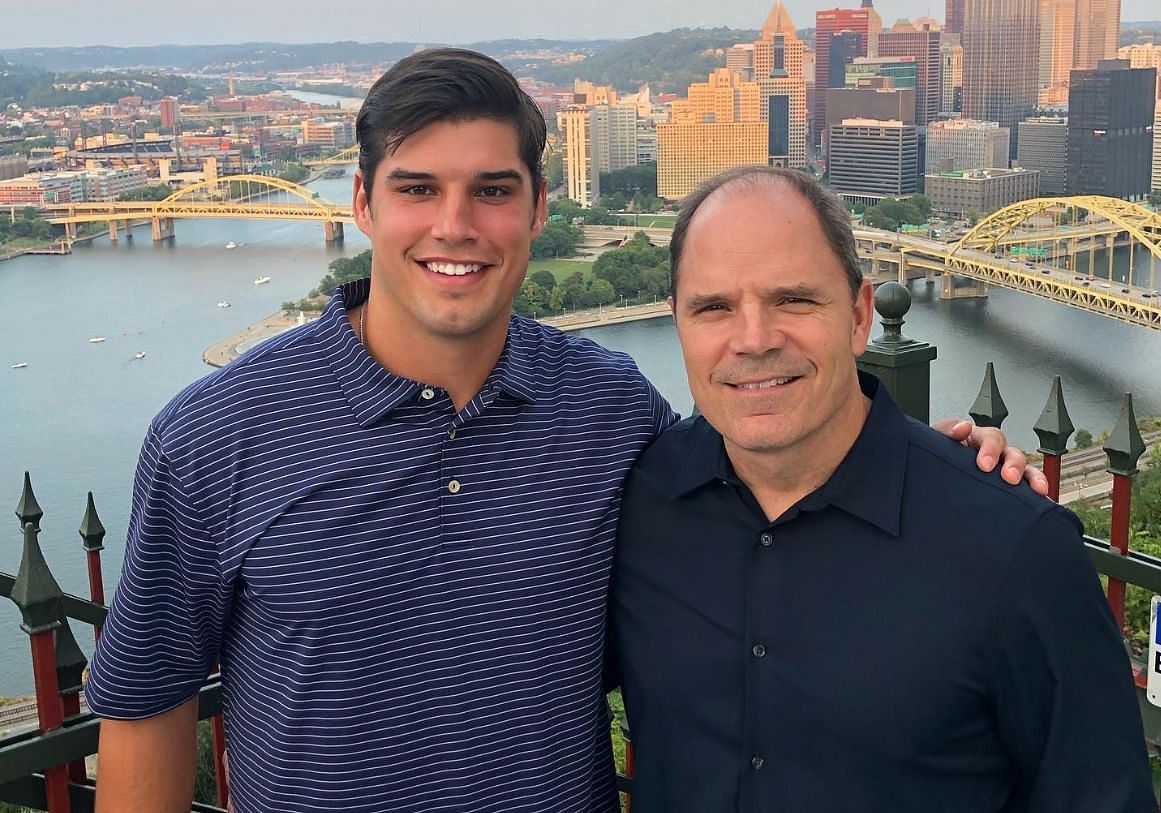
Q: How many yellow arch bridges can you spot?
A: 2